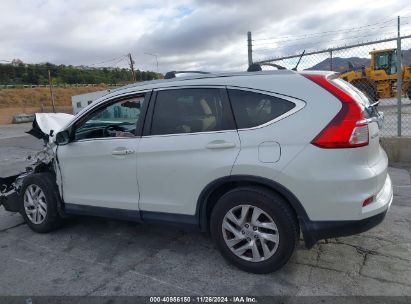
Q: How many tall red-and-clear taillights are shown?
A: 1